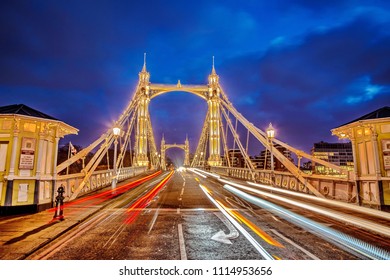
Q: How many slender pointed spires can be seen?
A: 4